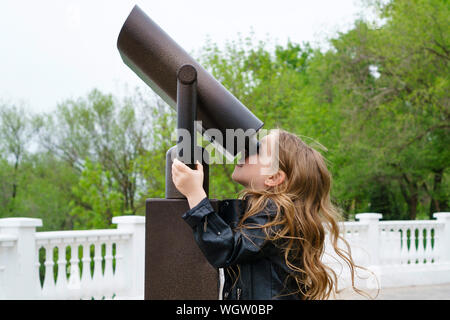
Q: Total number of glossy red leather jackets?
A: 0